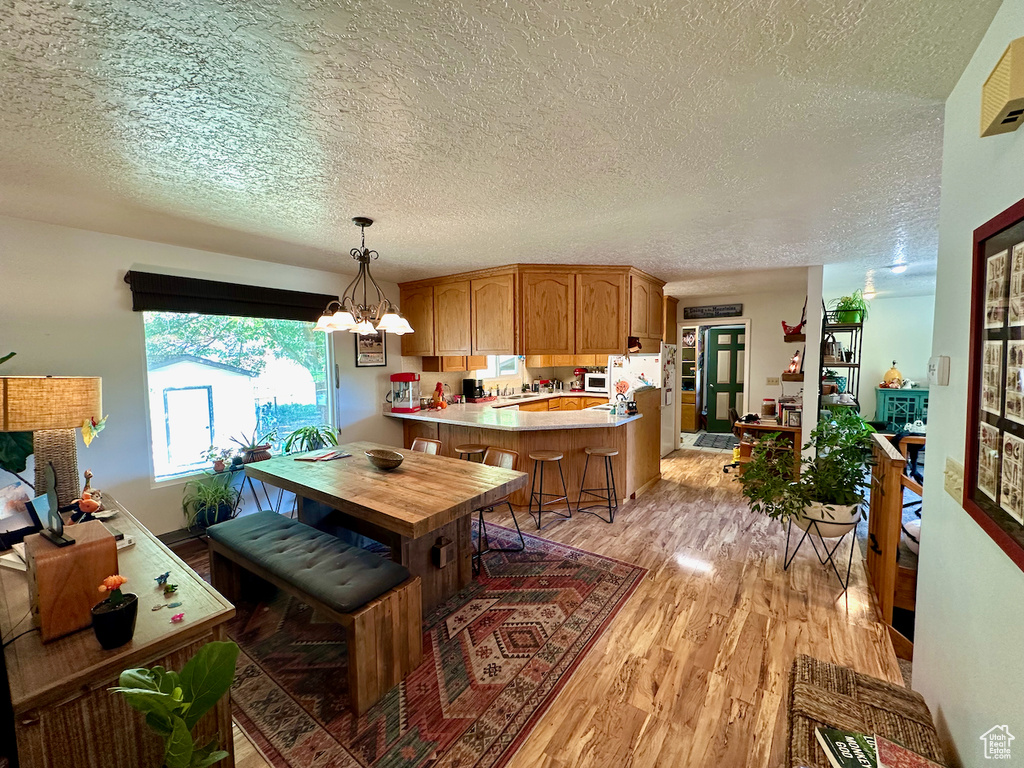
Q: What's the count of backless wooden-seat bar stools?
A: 3